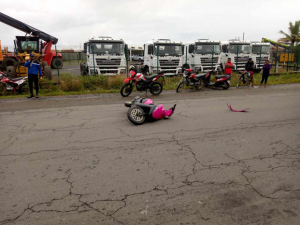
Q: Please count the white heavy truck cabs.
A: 5